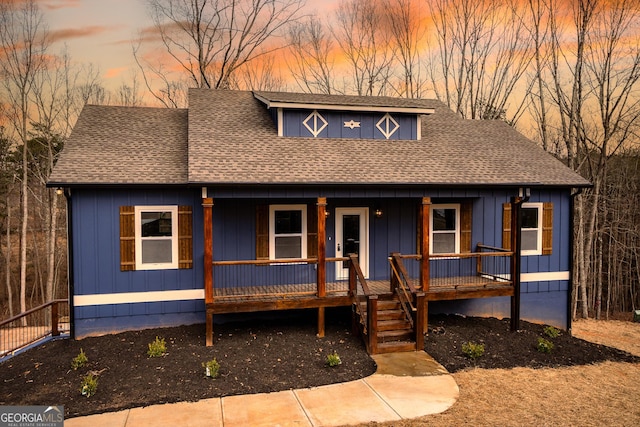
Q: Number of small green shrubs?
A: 8